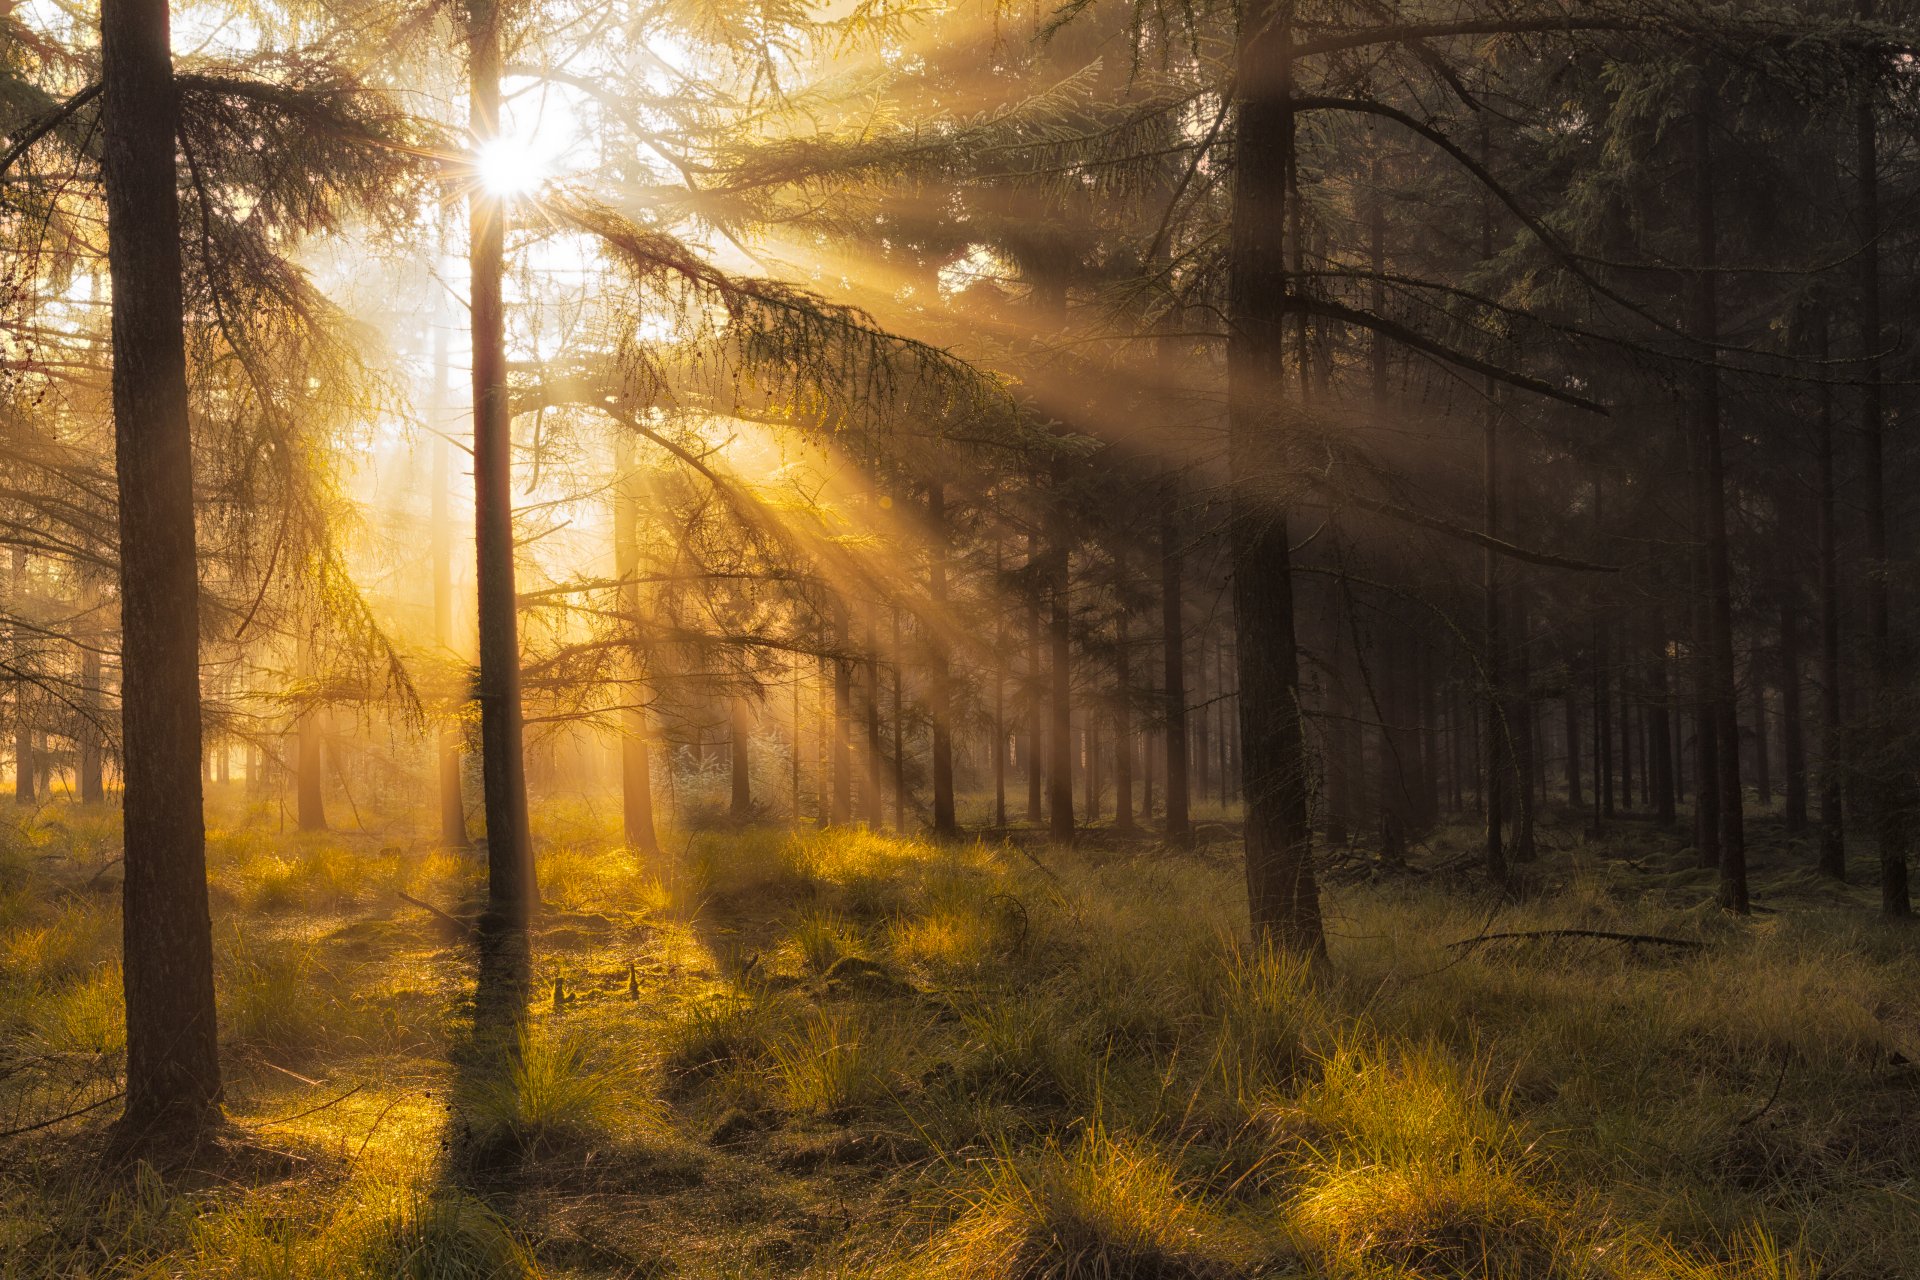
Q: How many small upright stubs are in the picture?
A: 2